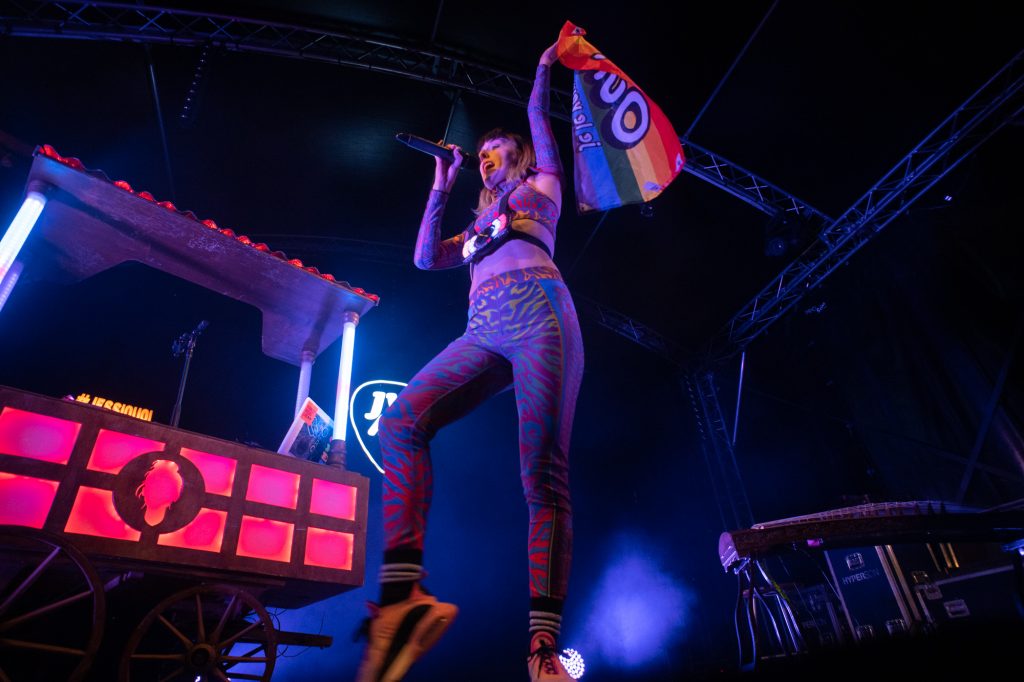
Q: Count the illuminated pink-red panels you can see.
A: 10